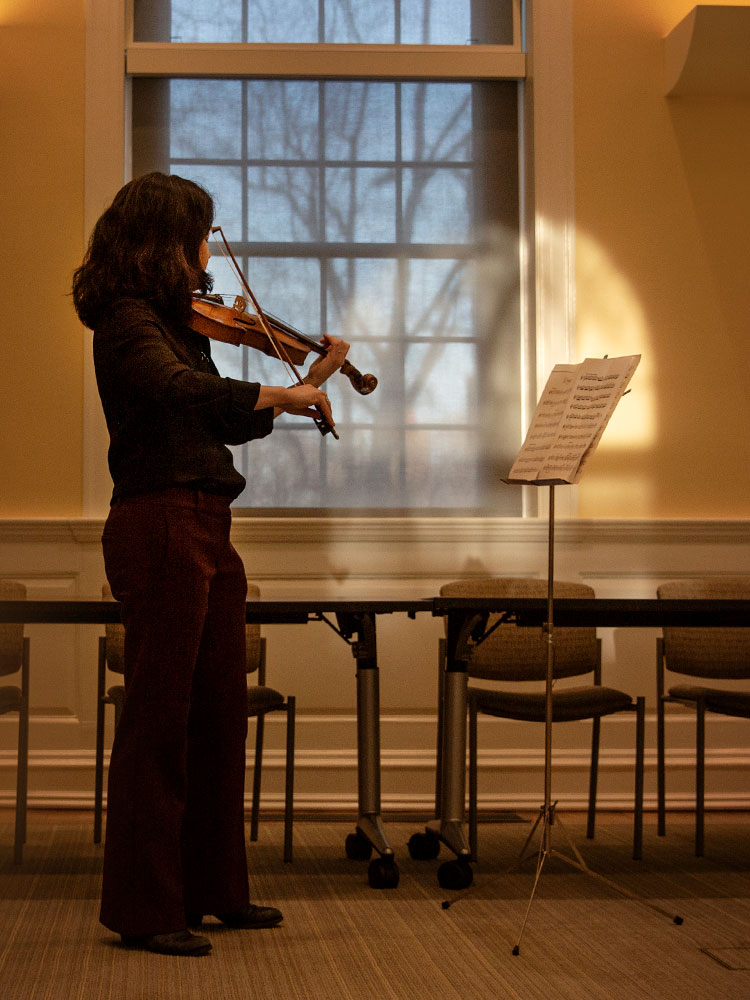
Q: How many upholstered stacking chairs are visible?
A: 4